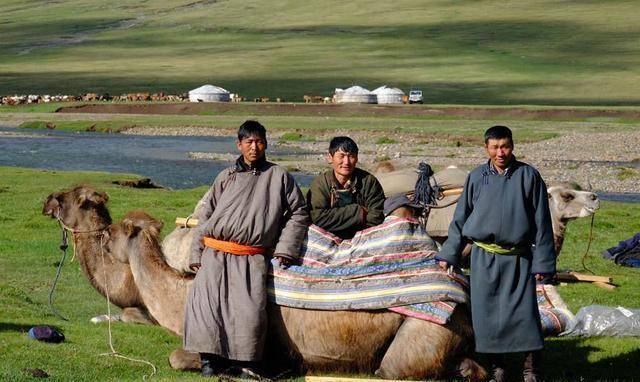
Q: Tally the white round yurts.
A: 3